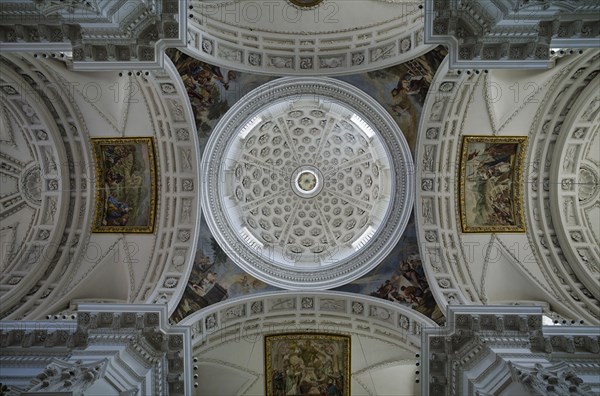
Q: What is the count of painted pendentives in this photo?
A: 4